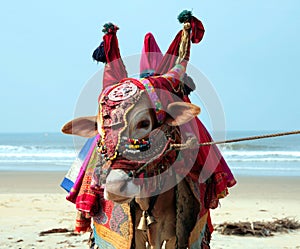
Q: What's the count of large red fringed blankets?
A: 1